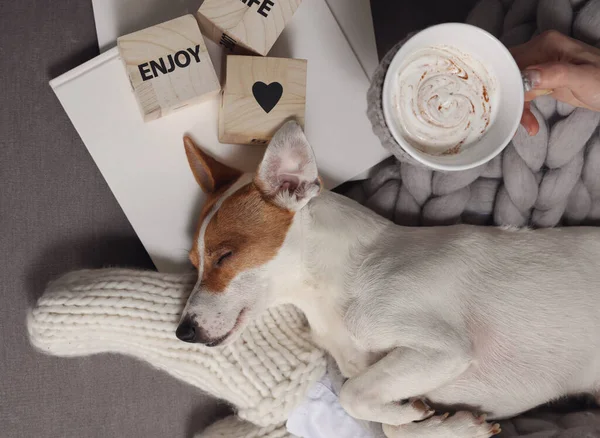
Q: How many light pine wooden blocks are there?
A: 3